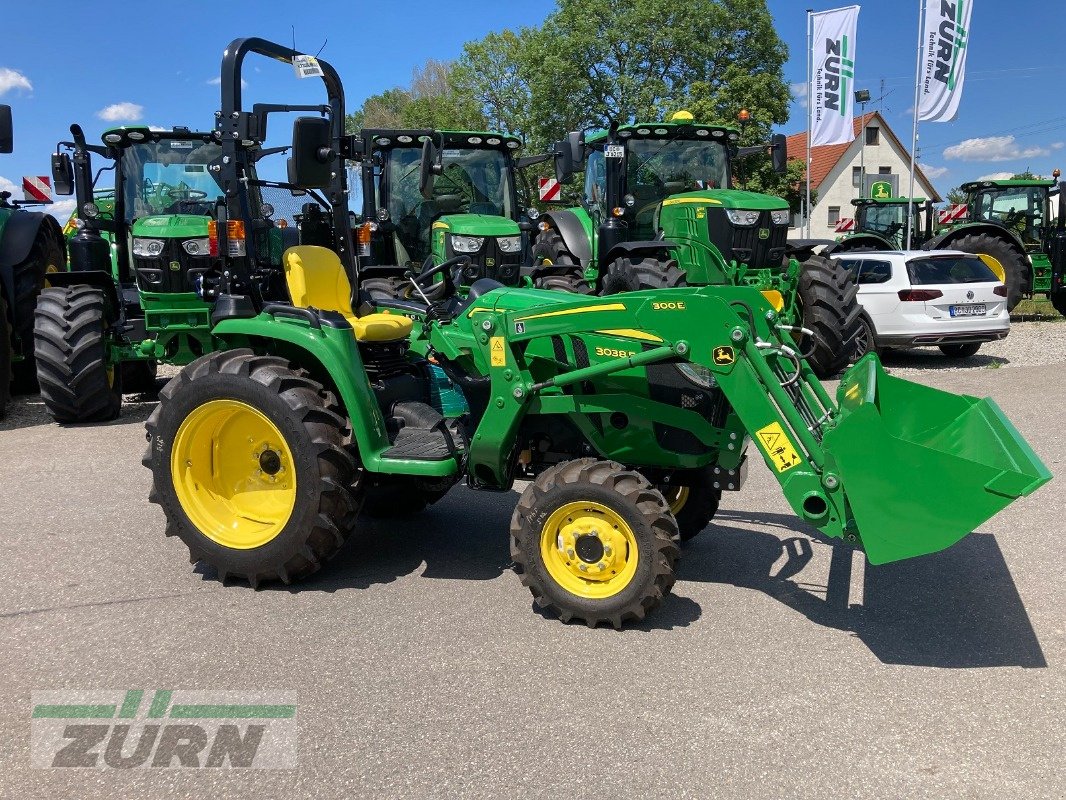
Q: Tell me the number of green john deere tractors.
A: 7